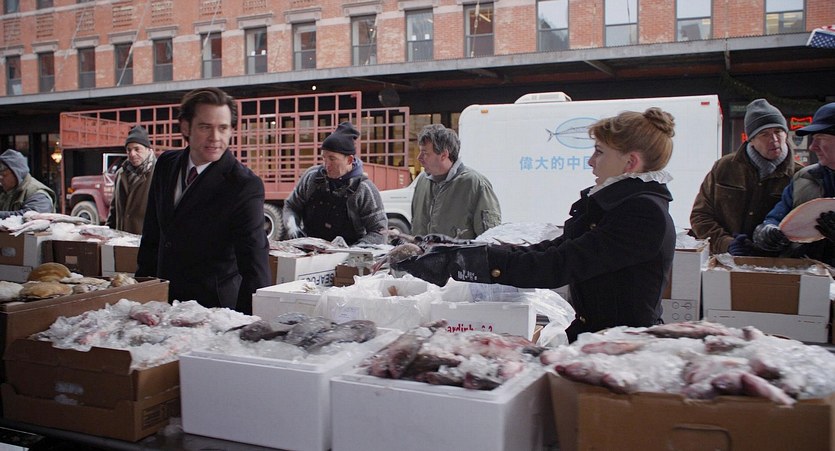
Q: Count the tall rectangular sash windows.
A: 15